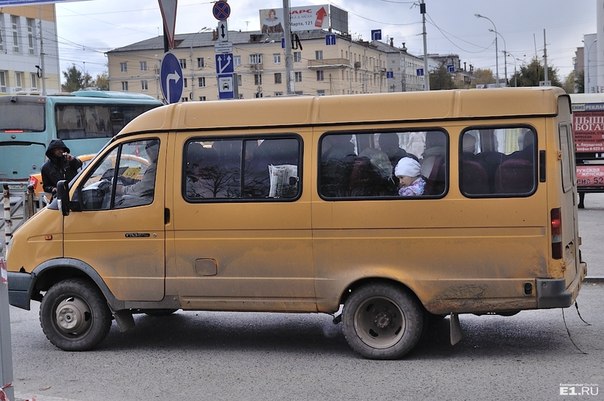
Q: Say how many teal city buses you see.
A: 1